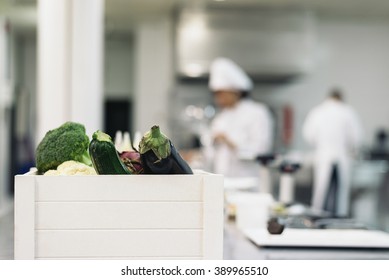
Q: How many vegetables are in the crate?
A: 5